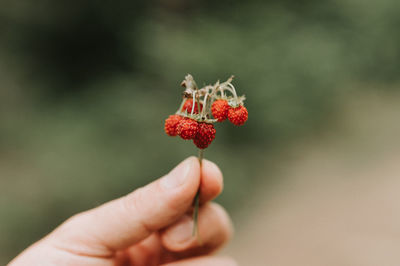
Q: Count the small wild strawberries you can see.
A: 6